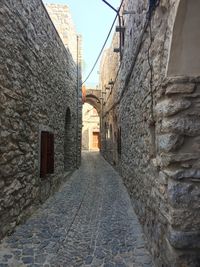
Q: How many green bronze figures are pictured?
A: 0